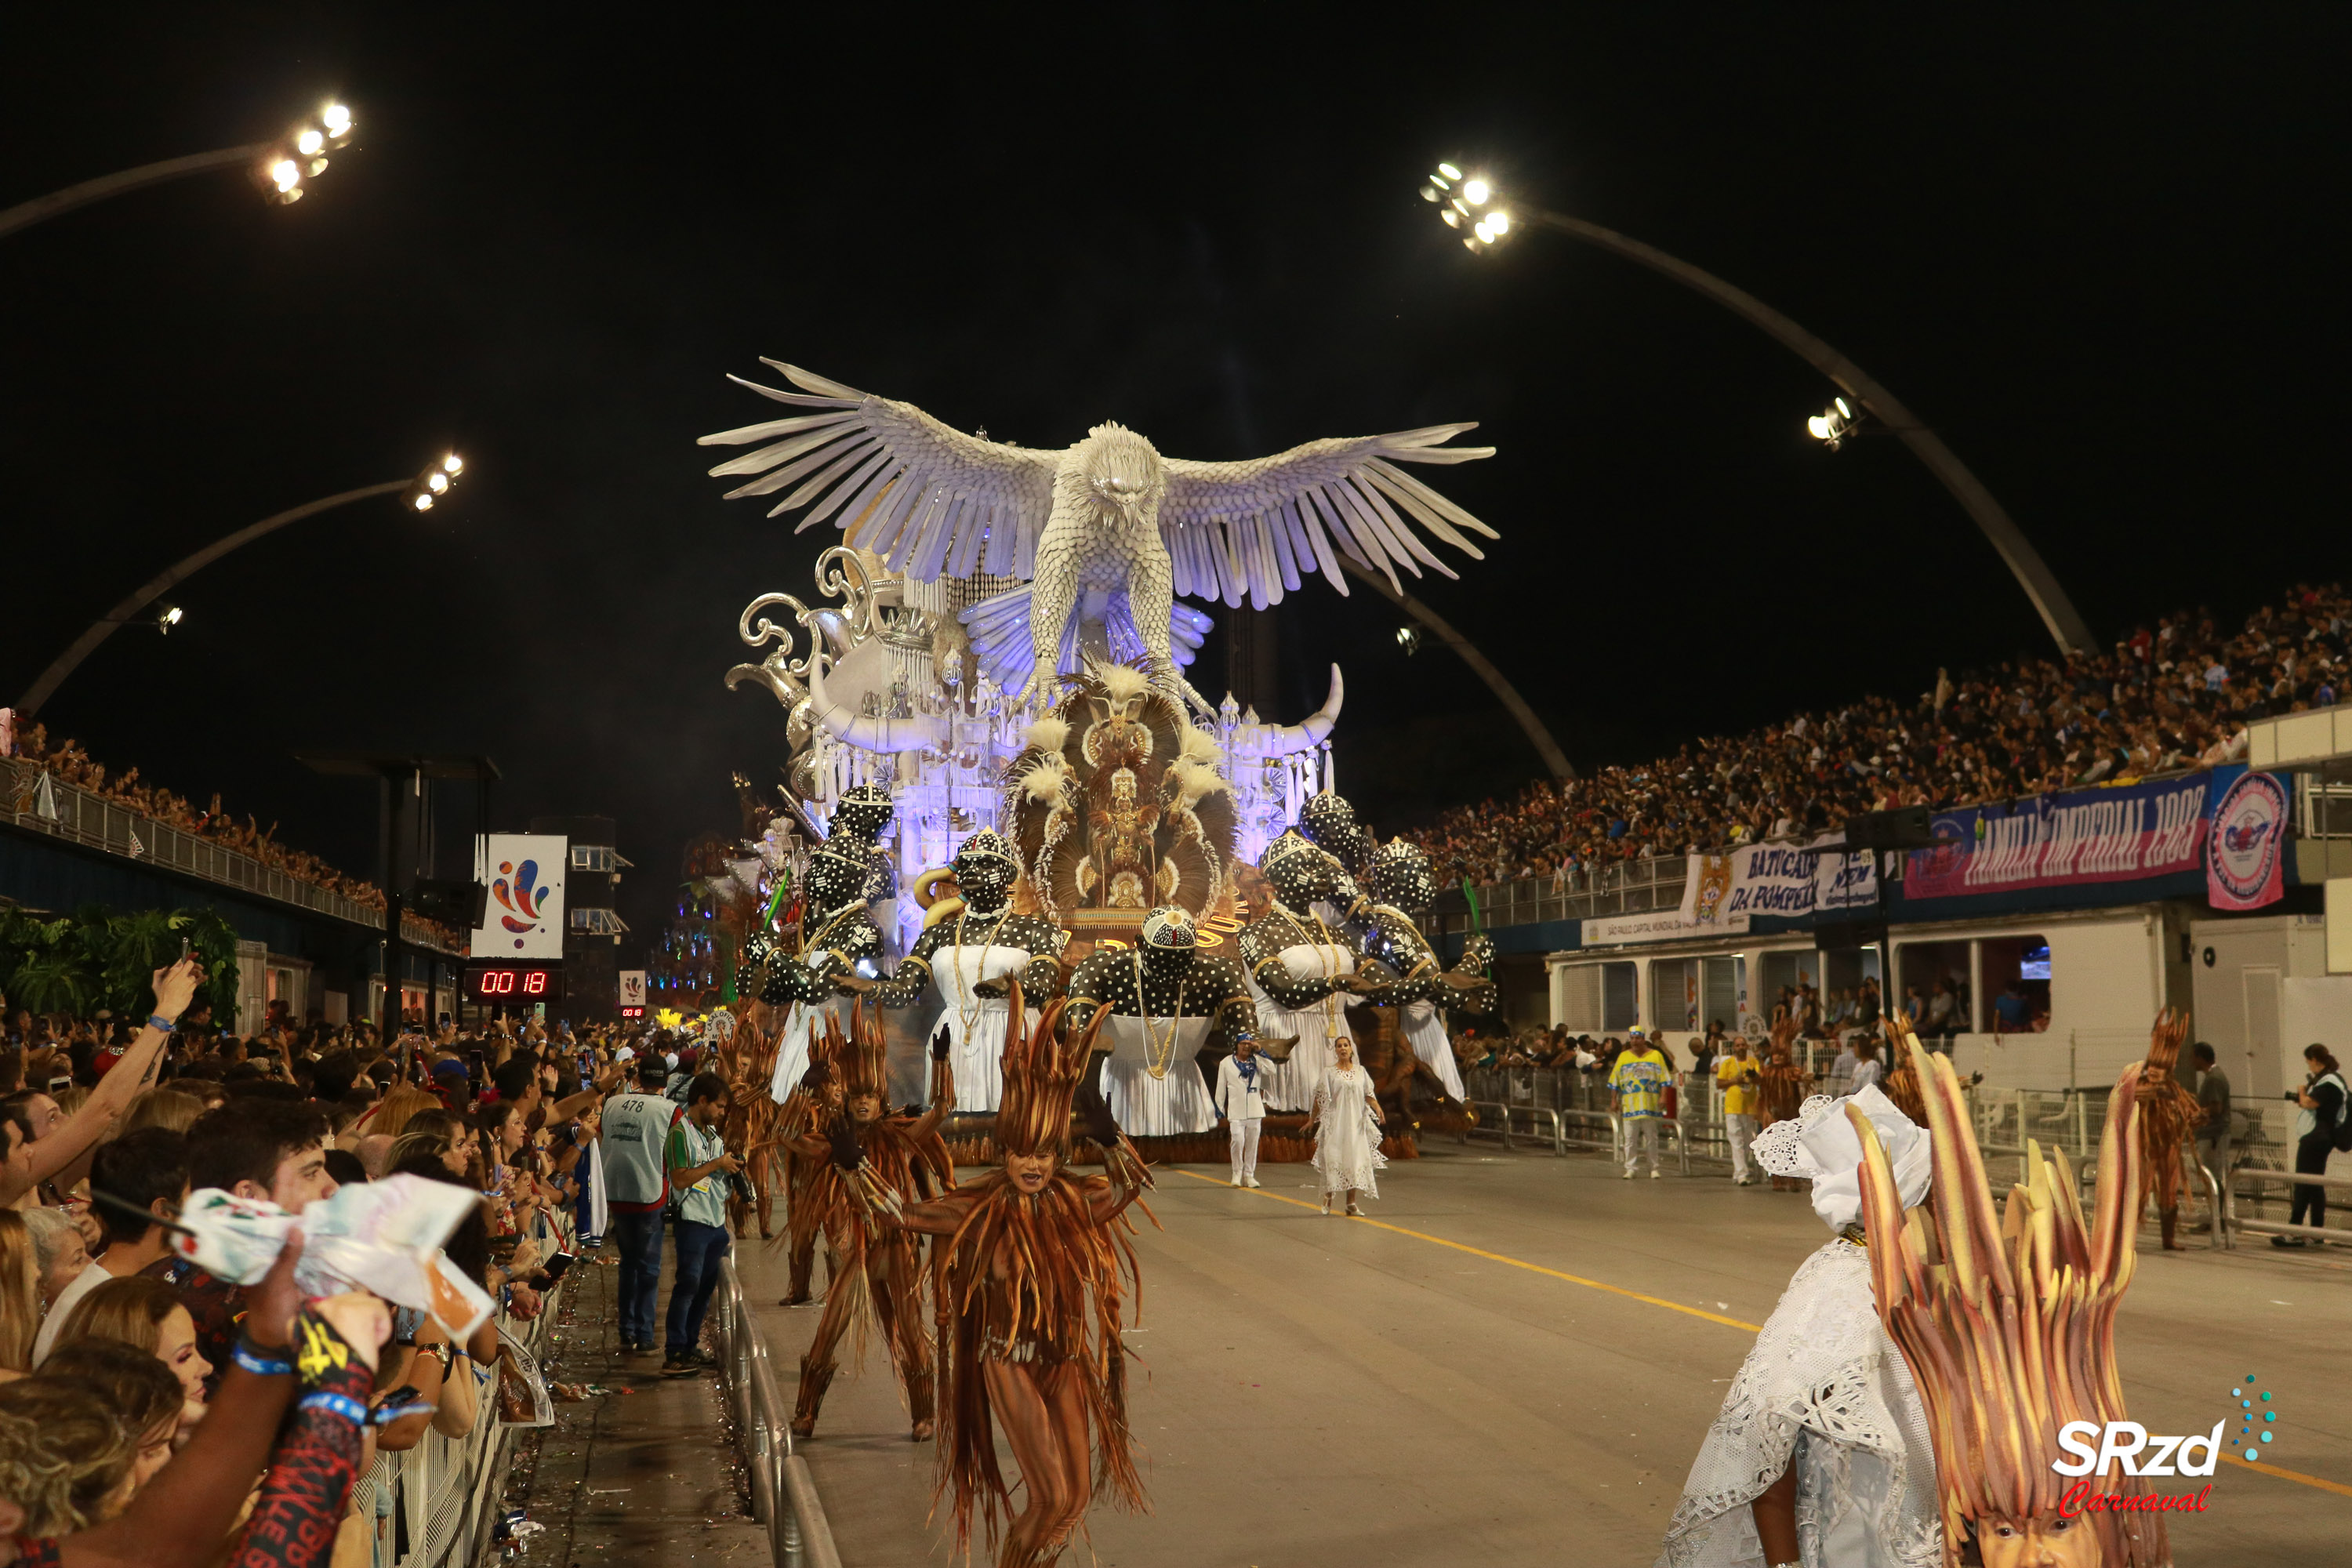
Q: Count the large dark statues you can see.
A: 7